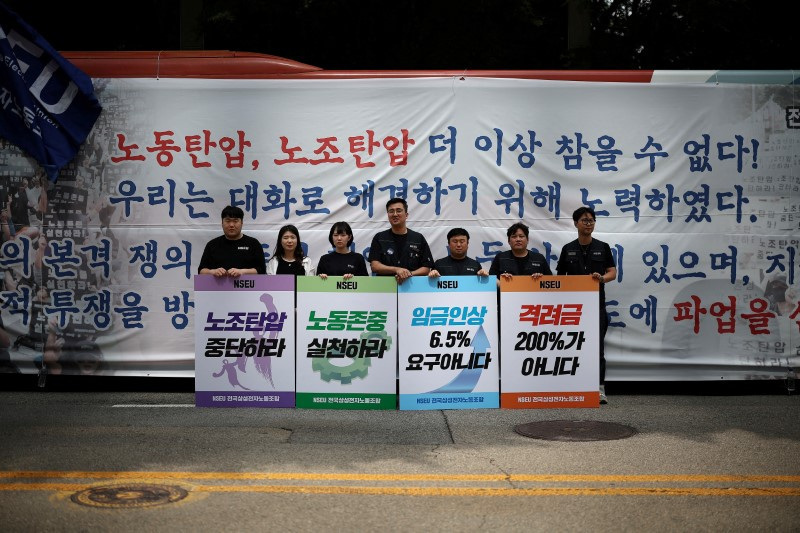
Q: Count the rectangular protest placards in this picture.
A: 4